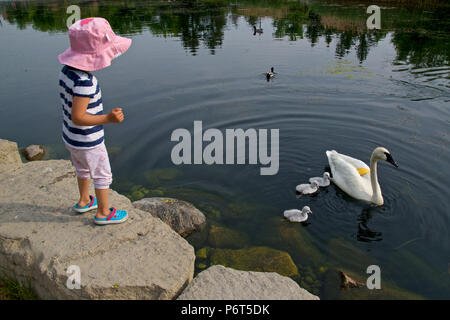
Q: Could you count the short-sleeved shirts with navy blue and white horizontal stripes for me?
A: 1